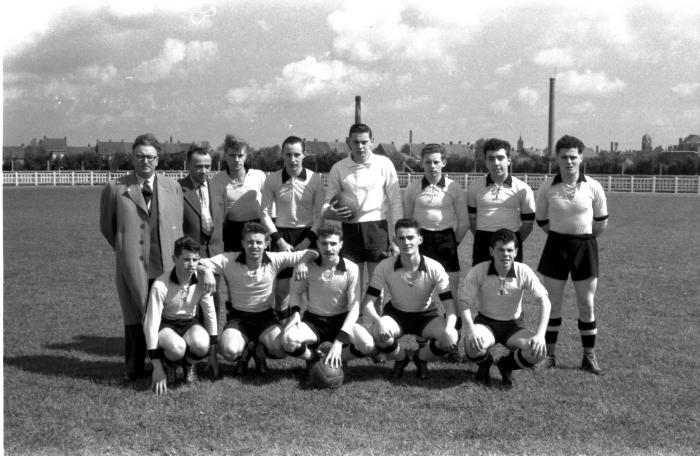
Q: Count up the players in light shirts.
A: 11